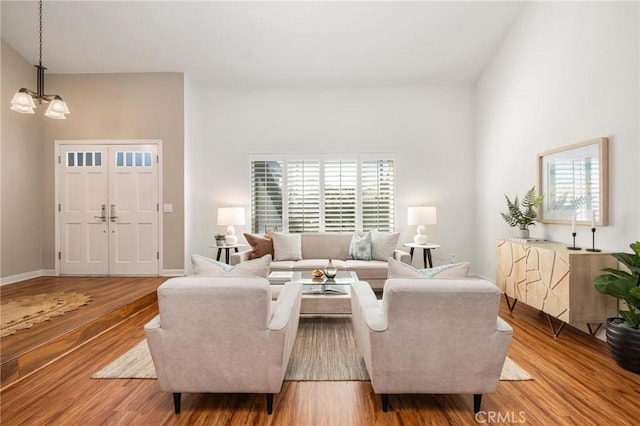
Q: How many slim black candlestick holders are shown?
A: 2